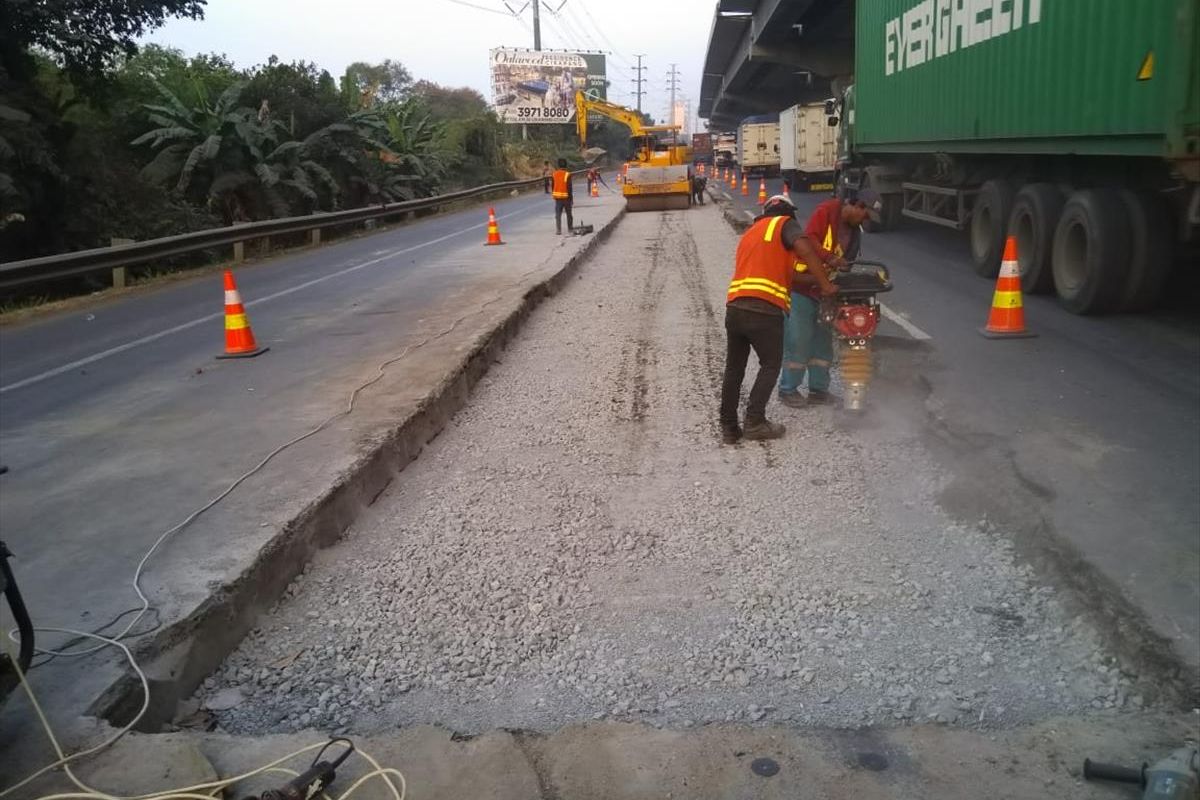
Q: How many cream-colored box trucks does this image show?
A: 2